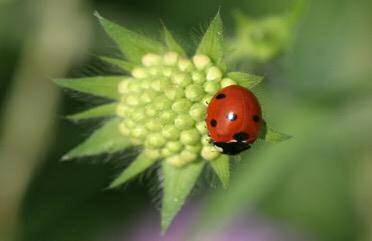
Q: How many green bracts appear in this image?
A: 12